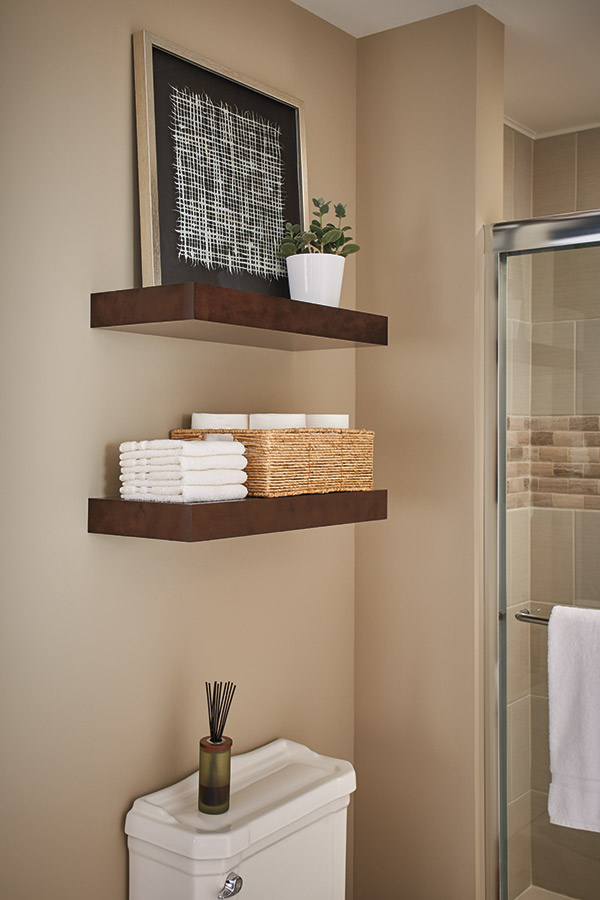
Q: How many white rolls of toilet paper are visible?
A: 3